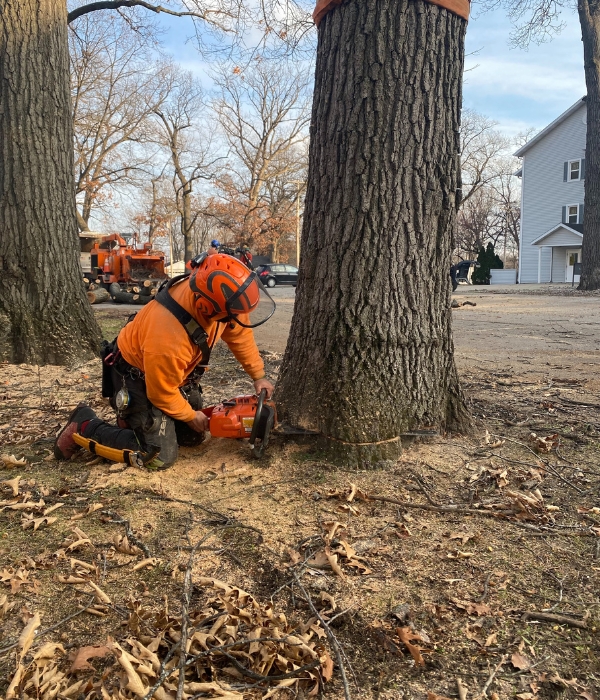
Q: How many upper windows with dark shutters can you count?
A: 2